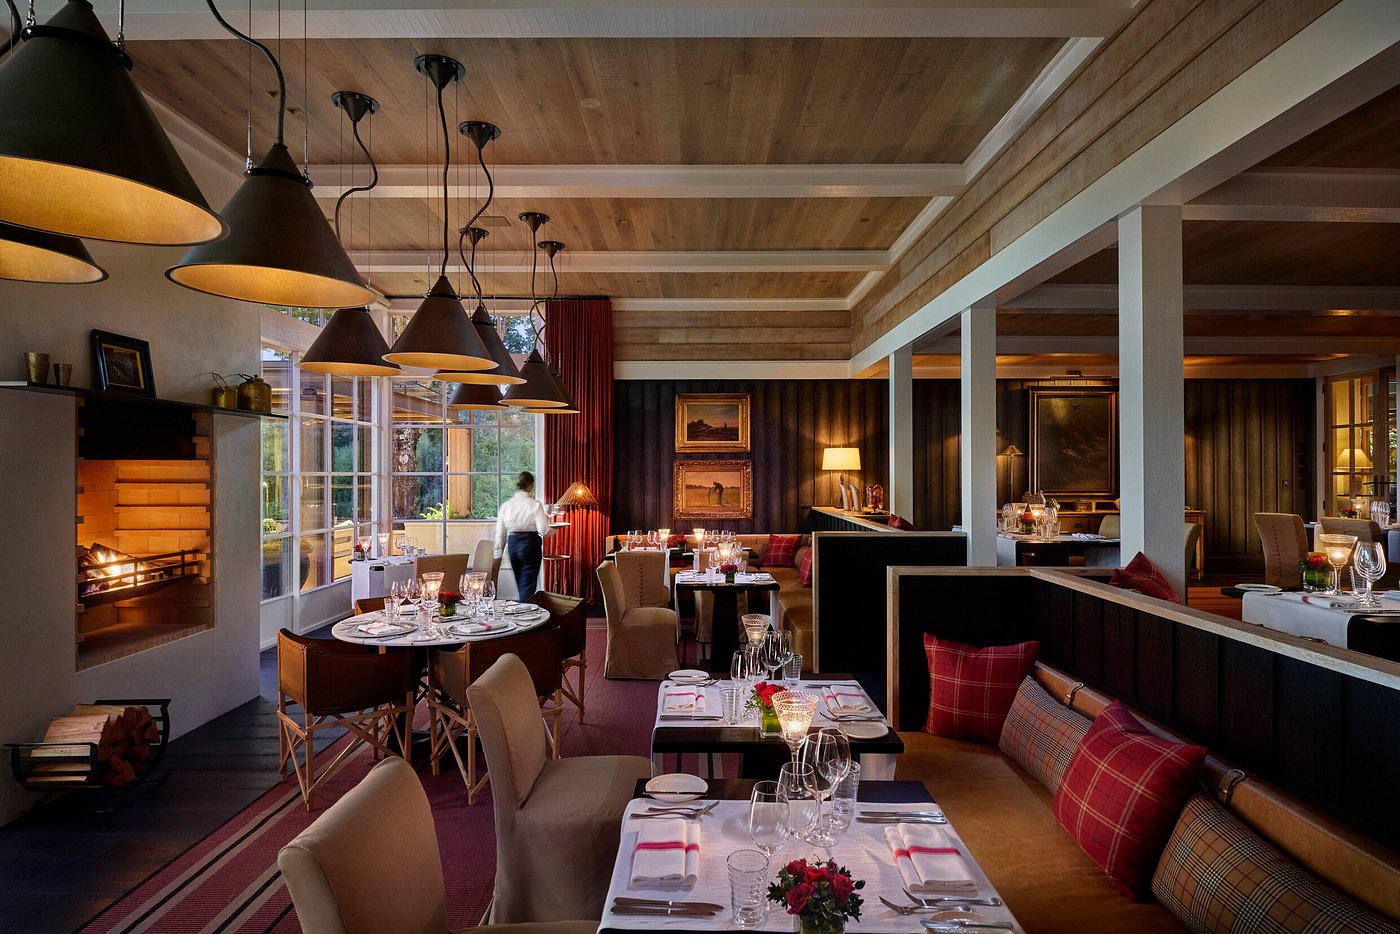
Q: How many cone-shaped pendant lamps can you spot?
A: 9